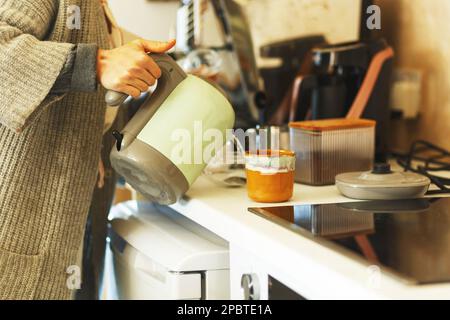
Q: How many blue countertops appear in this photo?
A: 0